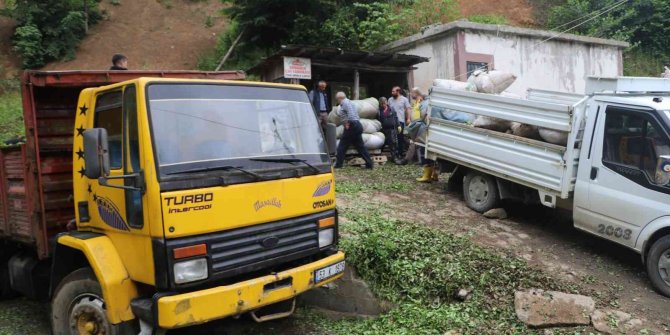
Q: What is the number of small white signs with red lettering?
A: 1